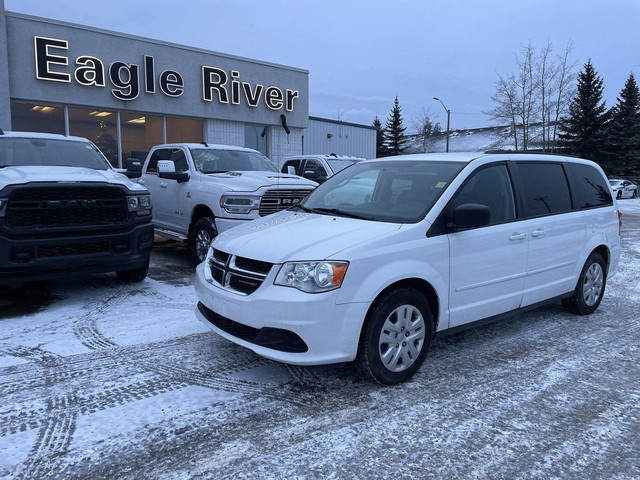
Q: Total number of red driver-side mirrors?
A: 0